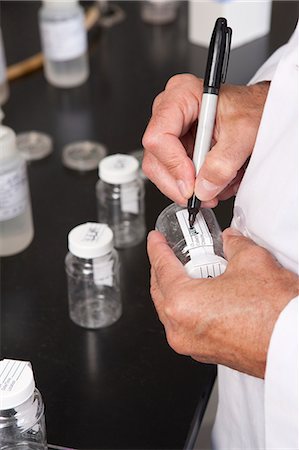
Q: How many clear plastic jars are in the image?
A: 4